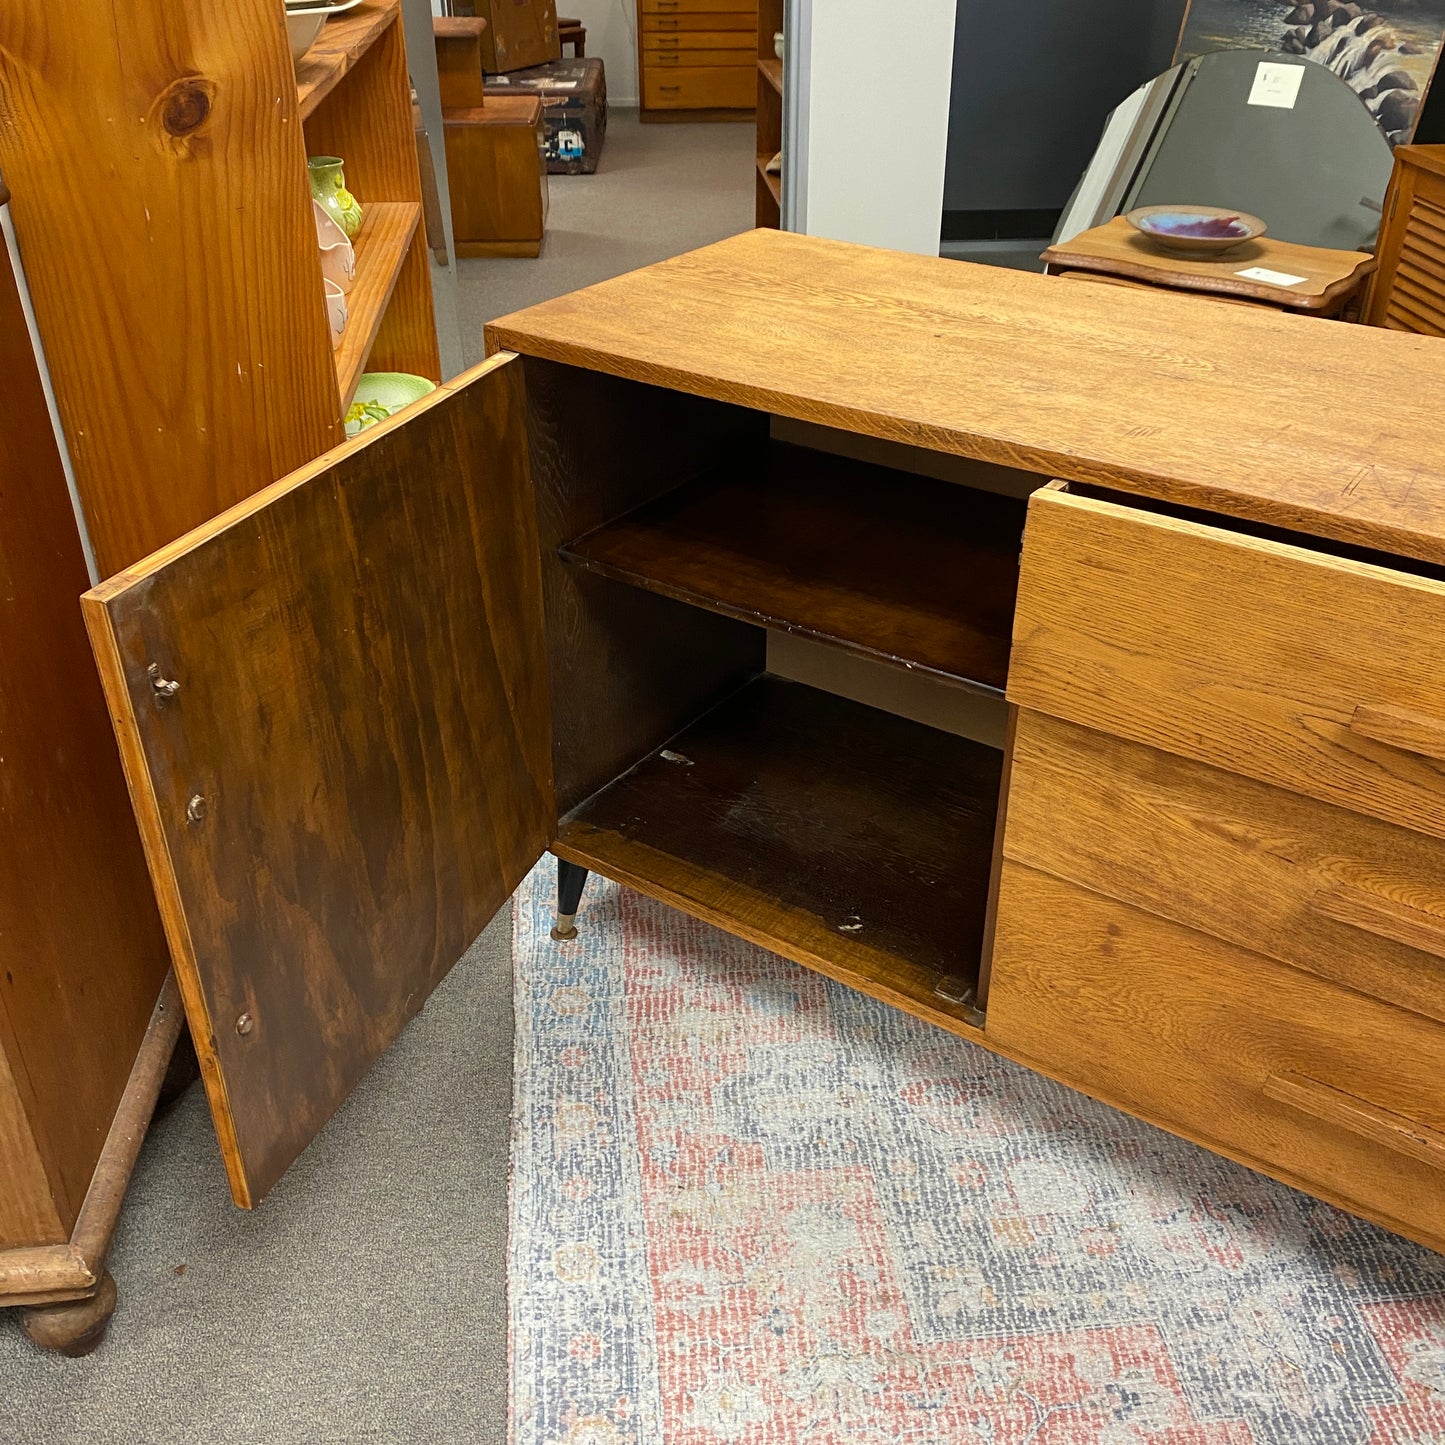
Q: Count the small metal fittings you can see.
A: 3